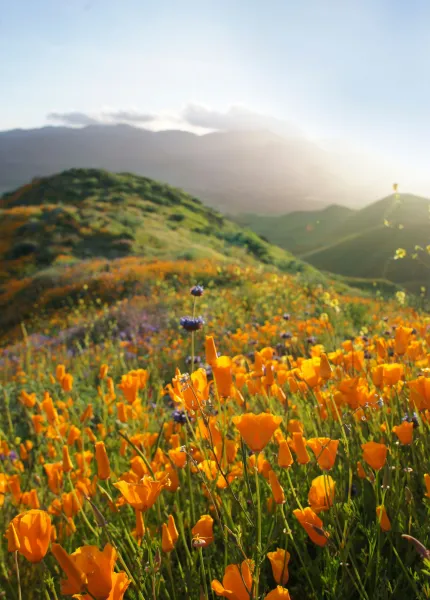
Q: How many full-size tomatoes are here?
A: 0